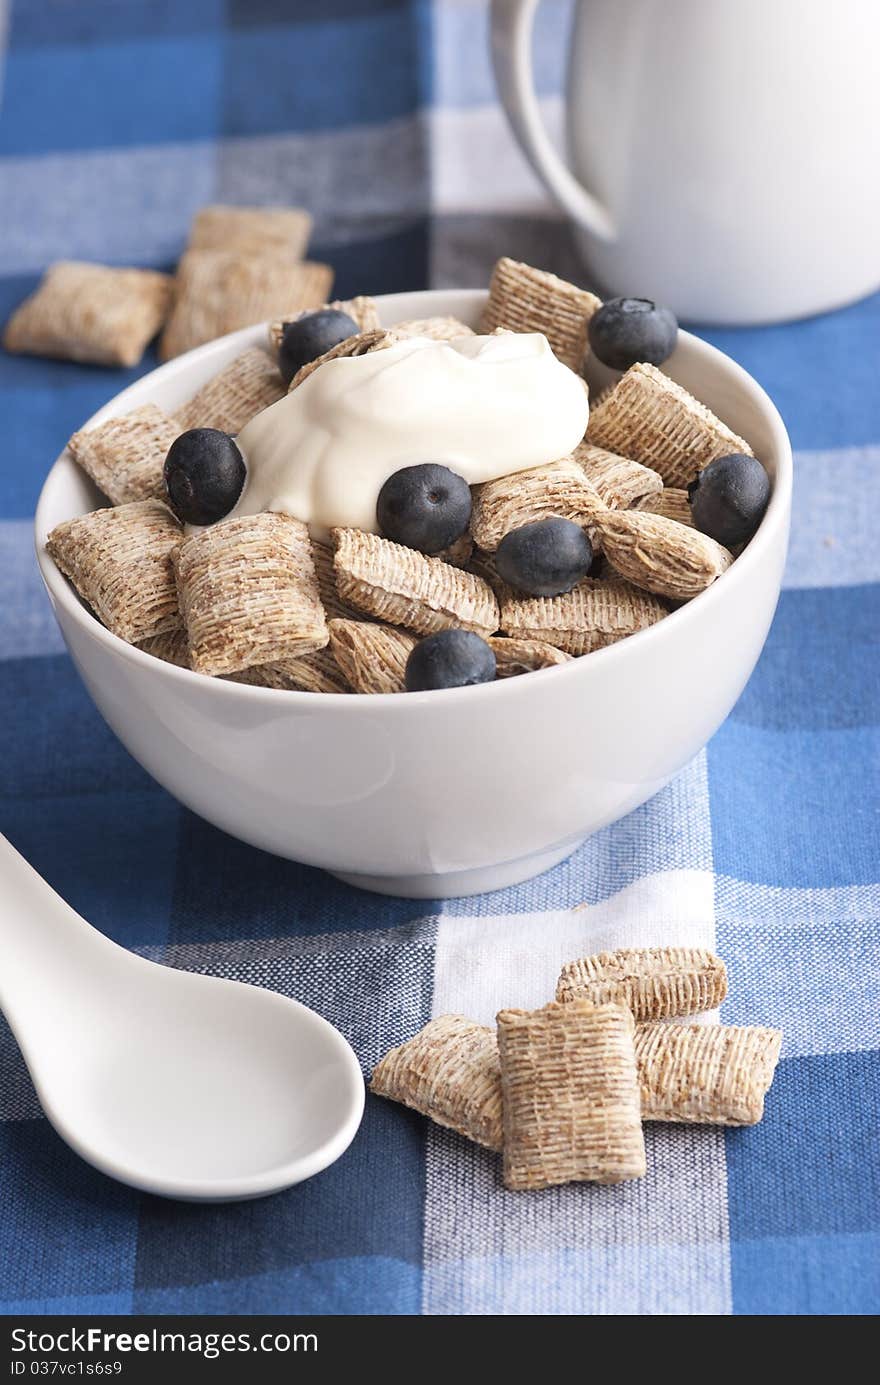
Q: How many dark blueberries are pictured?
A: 7